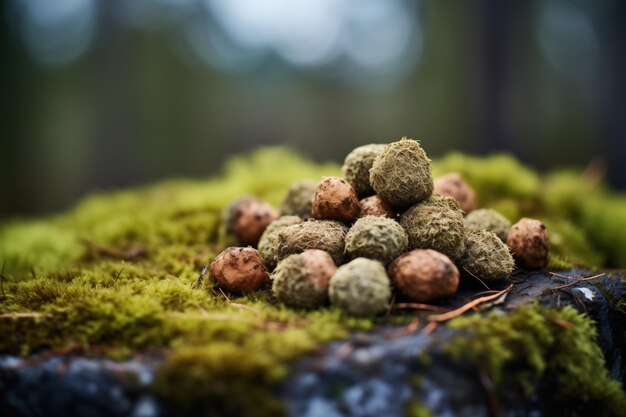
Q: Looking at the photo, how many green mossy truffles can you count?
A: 11